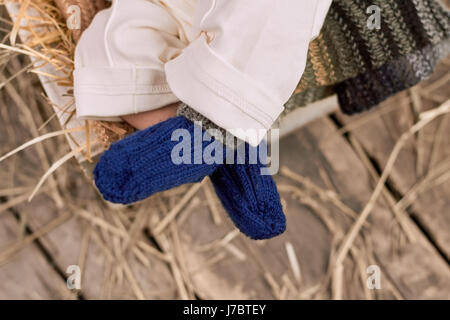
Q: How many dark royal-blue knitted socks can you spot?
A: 2